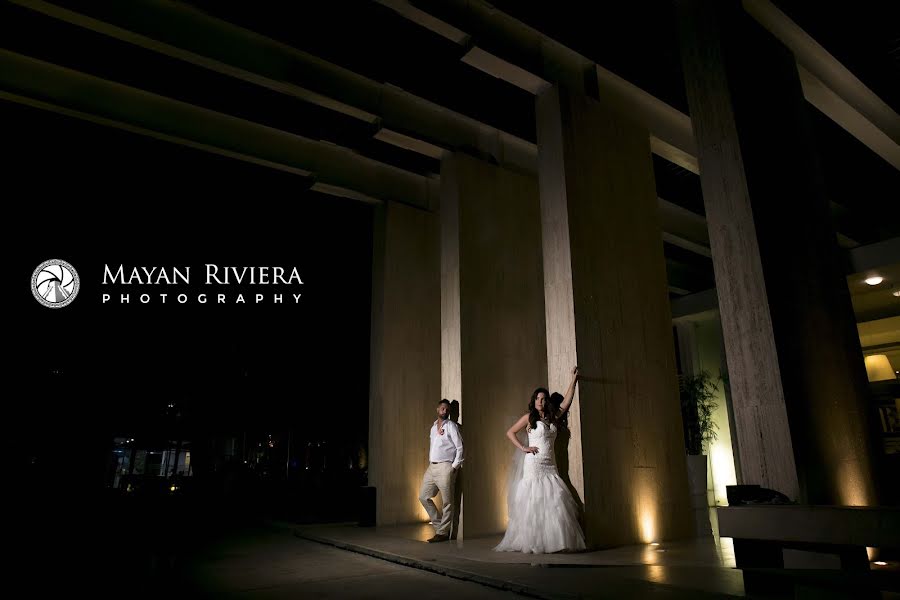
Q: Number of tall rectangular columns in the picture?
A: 4